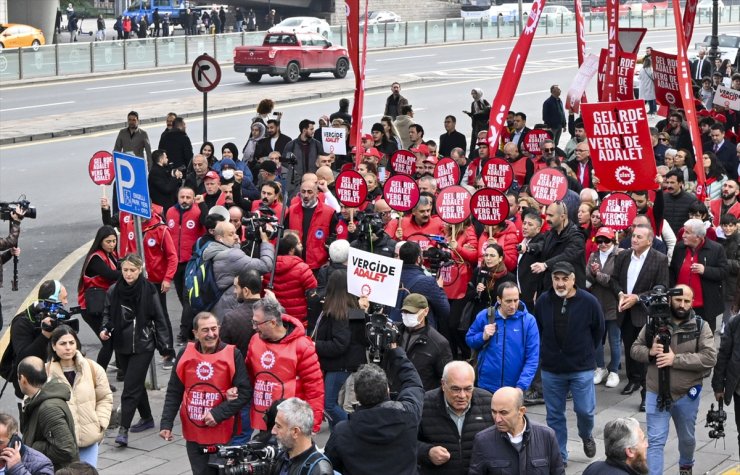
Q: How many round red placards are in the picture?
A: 11